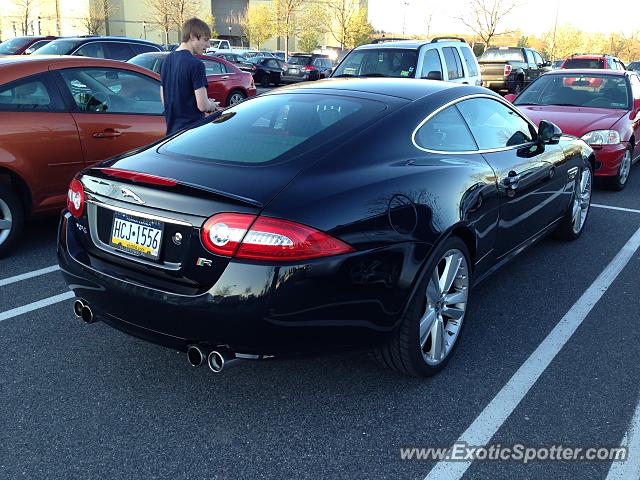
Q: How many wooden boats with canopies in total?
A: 0